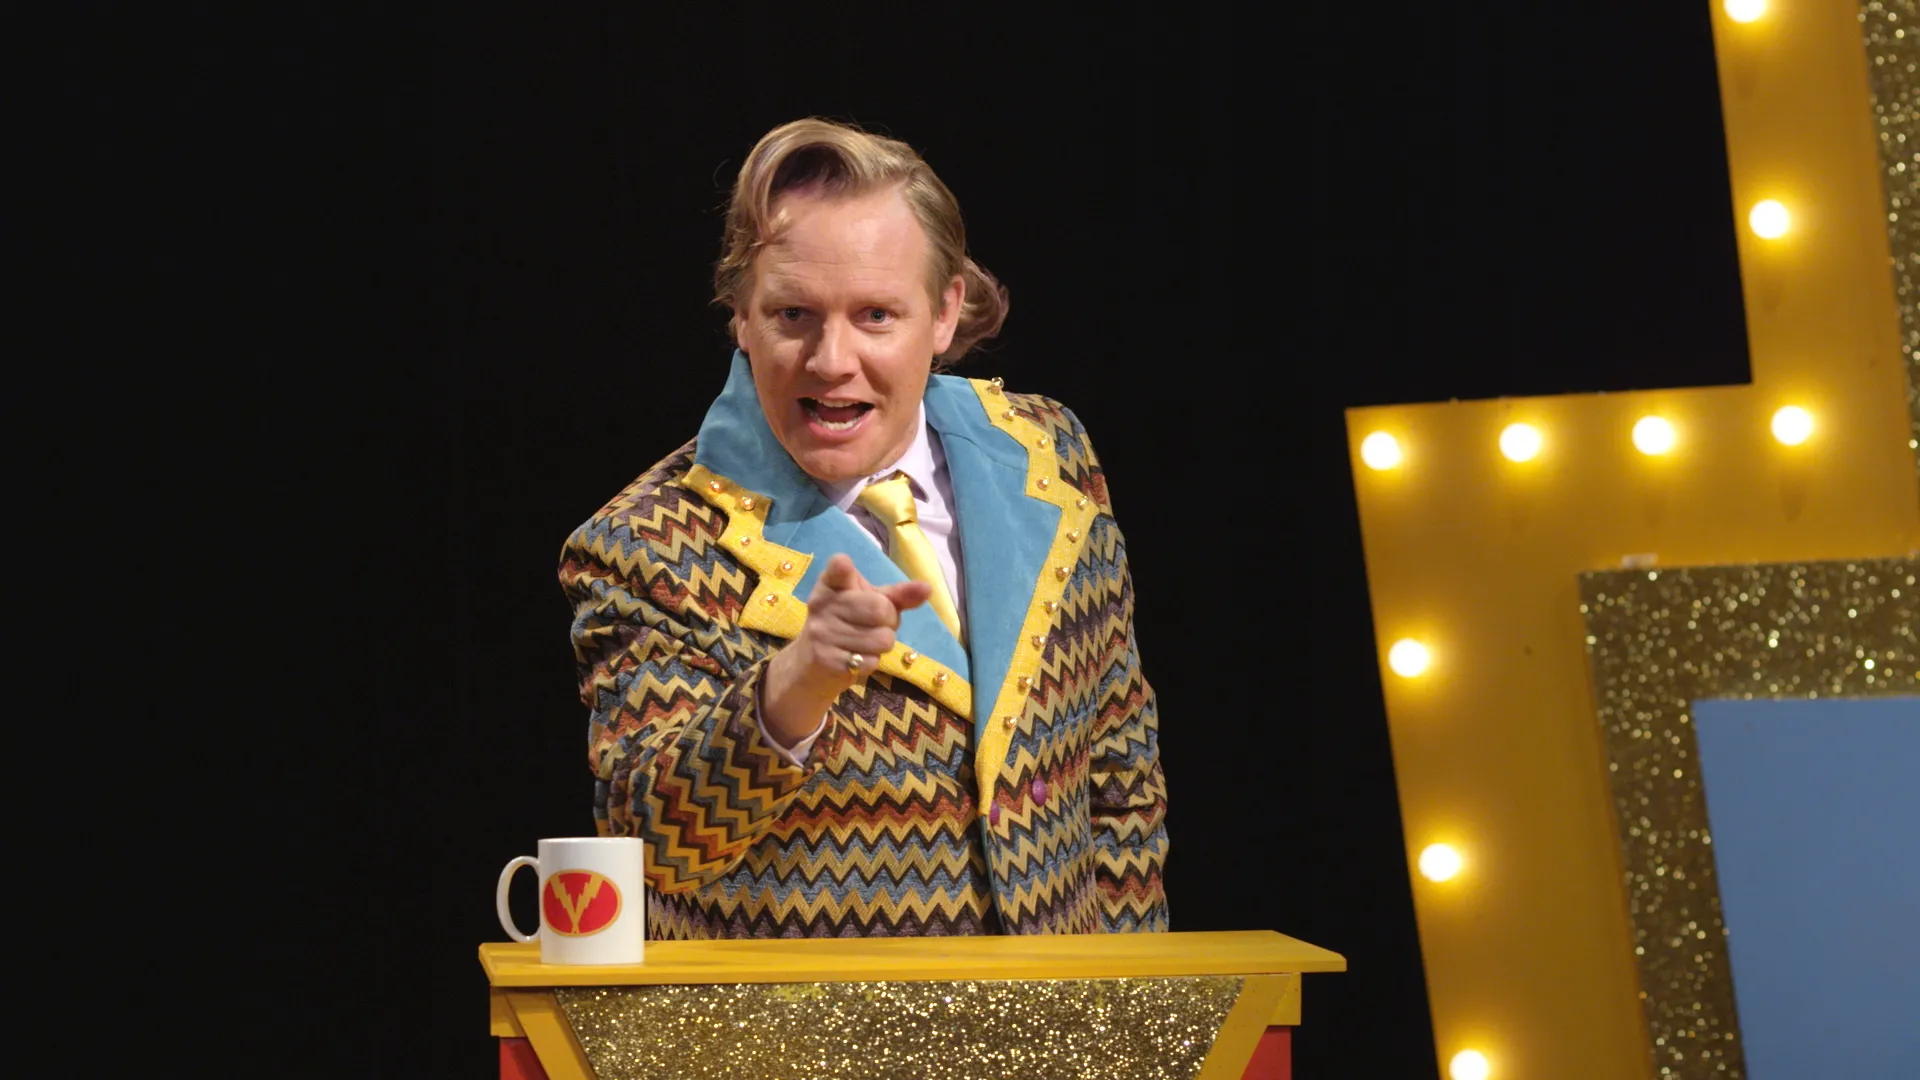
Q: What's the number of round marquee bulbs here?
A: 9